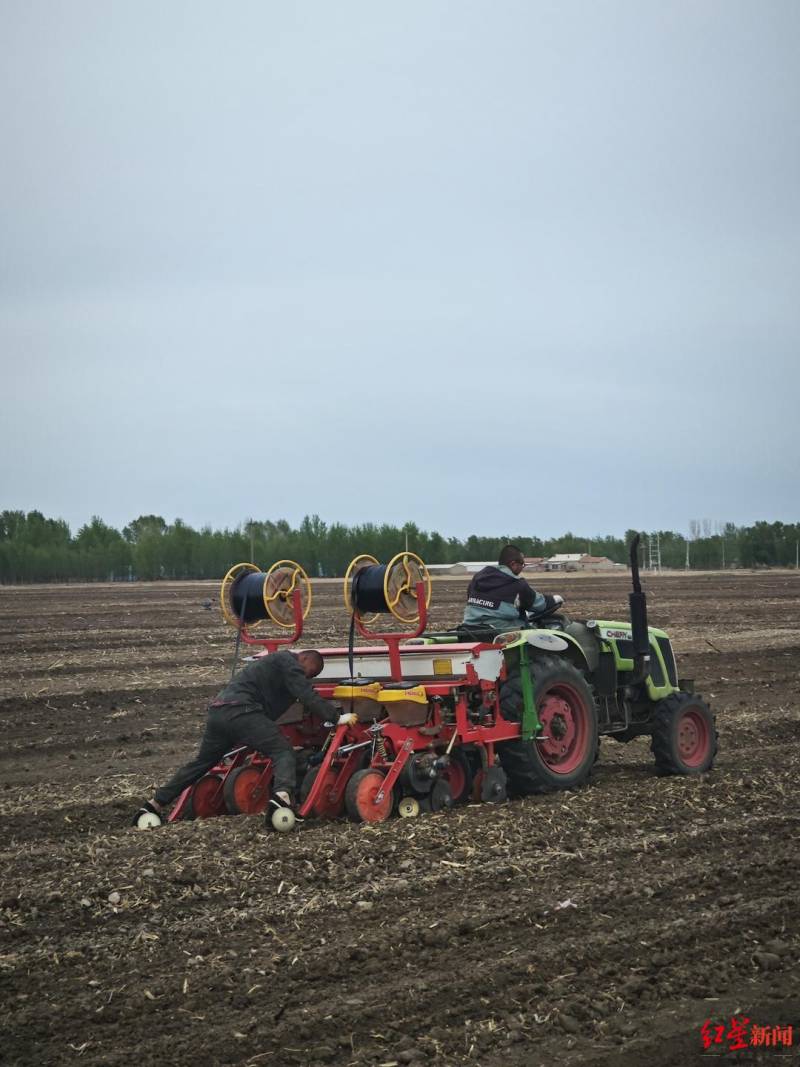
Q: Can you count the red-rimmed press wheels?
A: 4